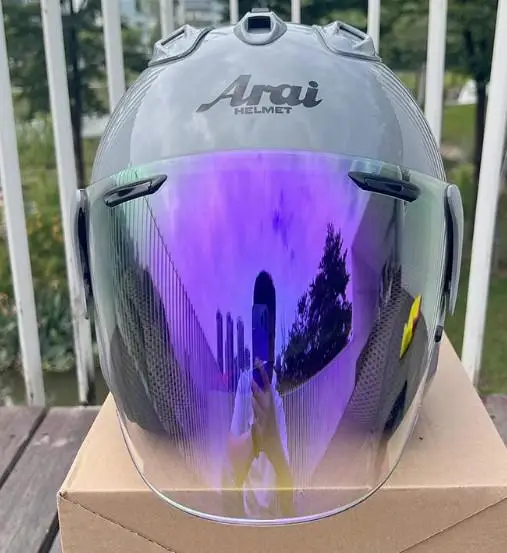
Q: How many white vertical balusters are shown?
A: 9